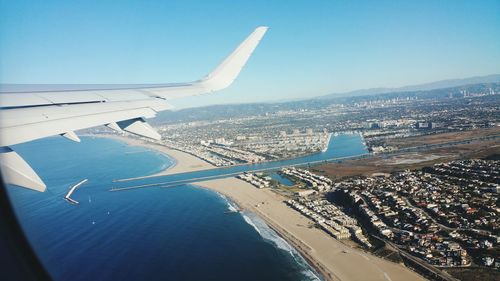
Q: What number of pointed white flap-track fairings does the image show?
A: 4